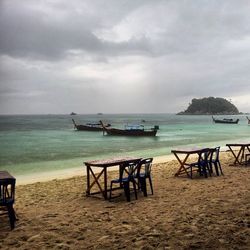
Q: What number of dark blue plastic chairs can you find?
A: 5